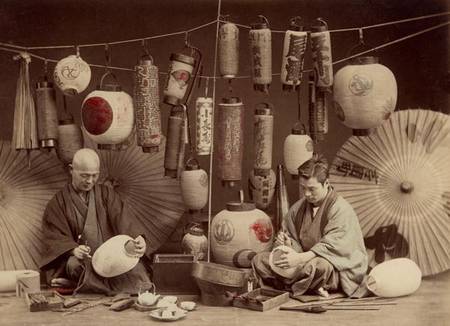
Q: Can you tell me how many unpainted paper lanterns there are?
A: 3